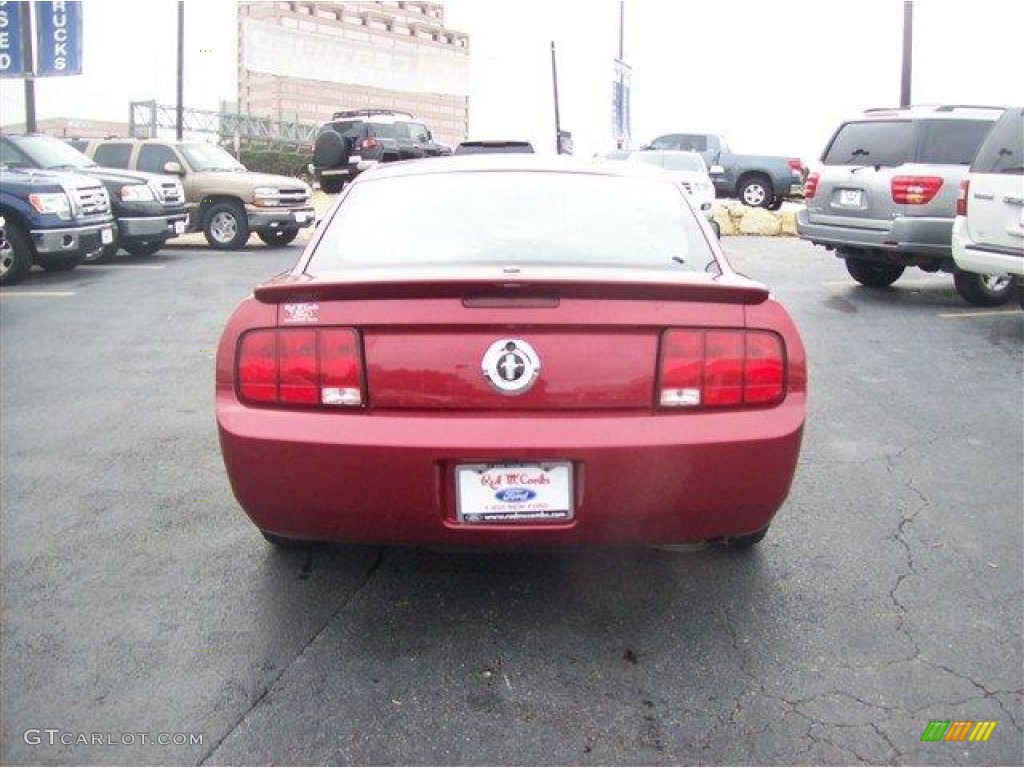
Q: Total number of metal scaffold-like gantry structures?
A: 1